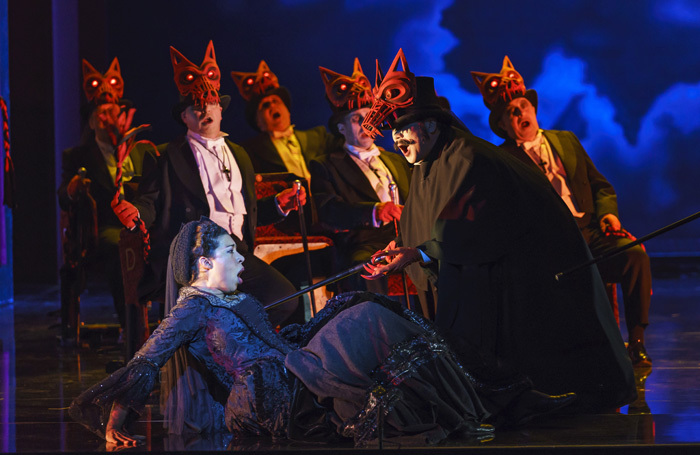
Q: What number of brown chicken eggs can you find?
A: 0